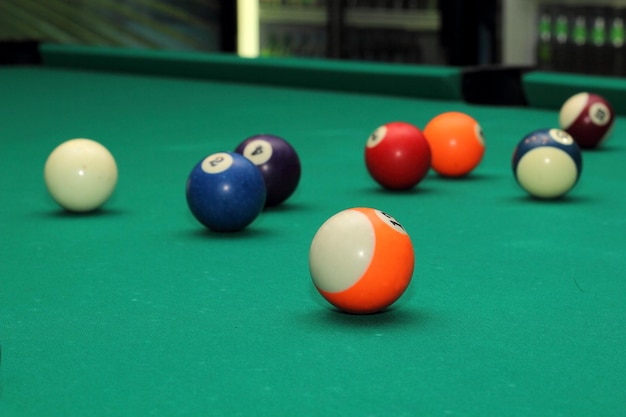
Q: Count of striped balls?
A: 3